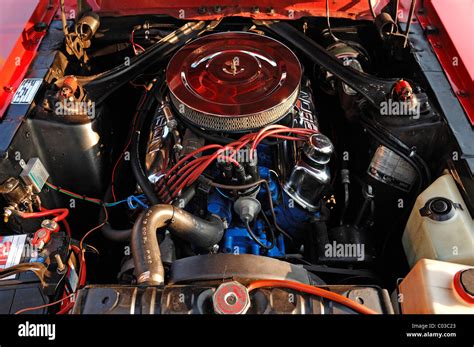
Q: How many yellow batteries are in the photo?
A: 0